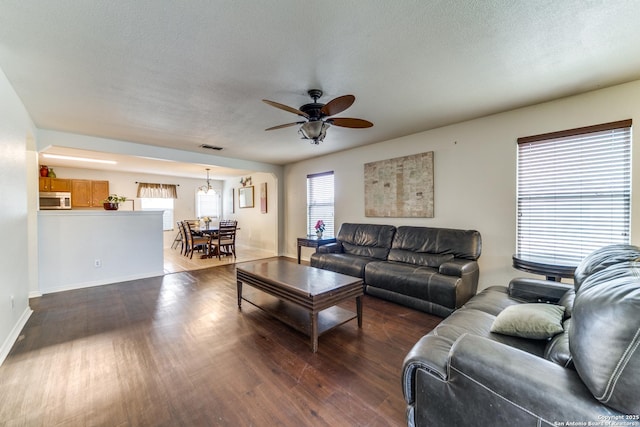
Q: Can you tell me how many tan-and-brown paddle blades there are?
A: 4